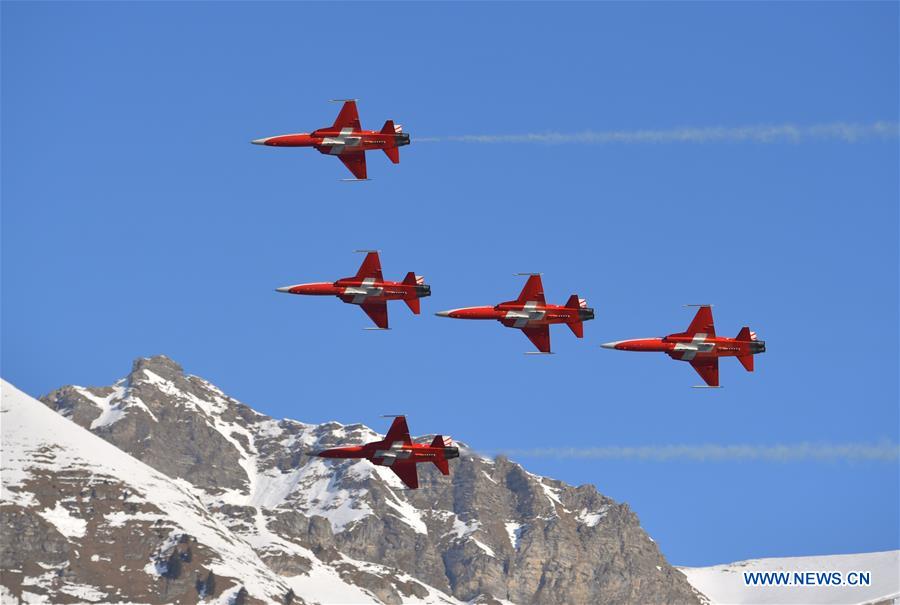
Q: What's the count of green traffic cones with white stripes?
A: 0